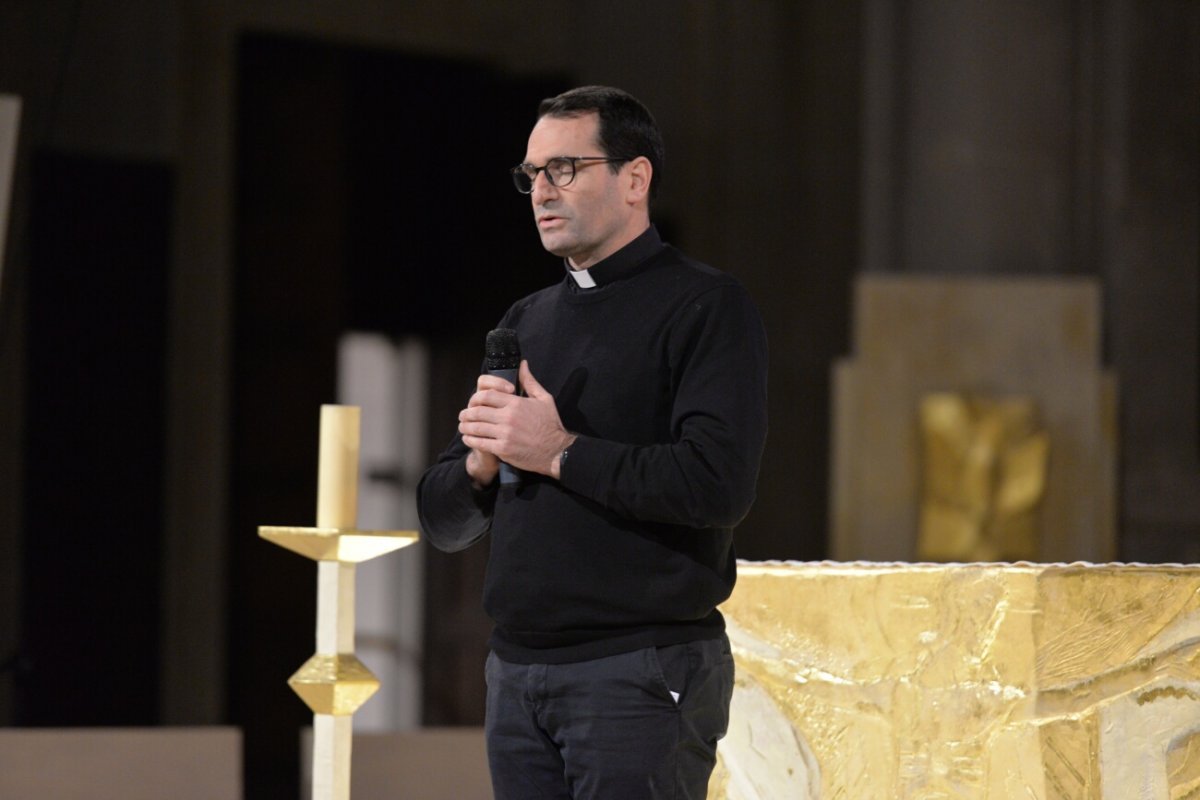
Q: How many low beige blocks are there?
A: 2